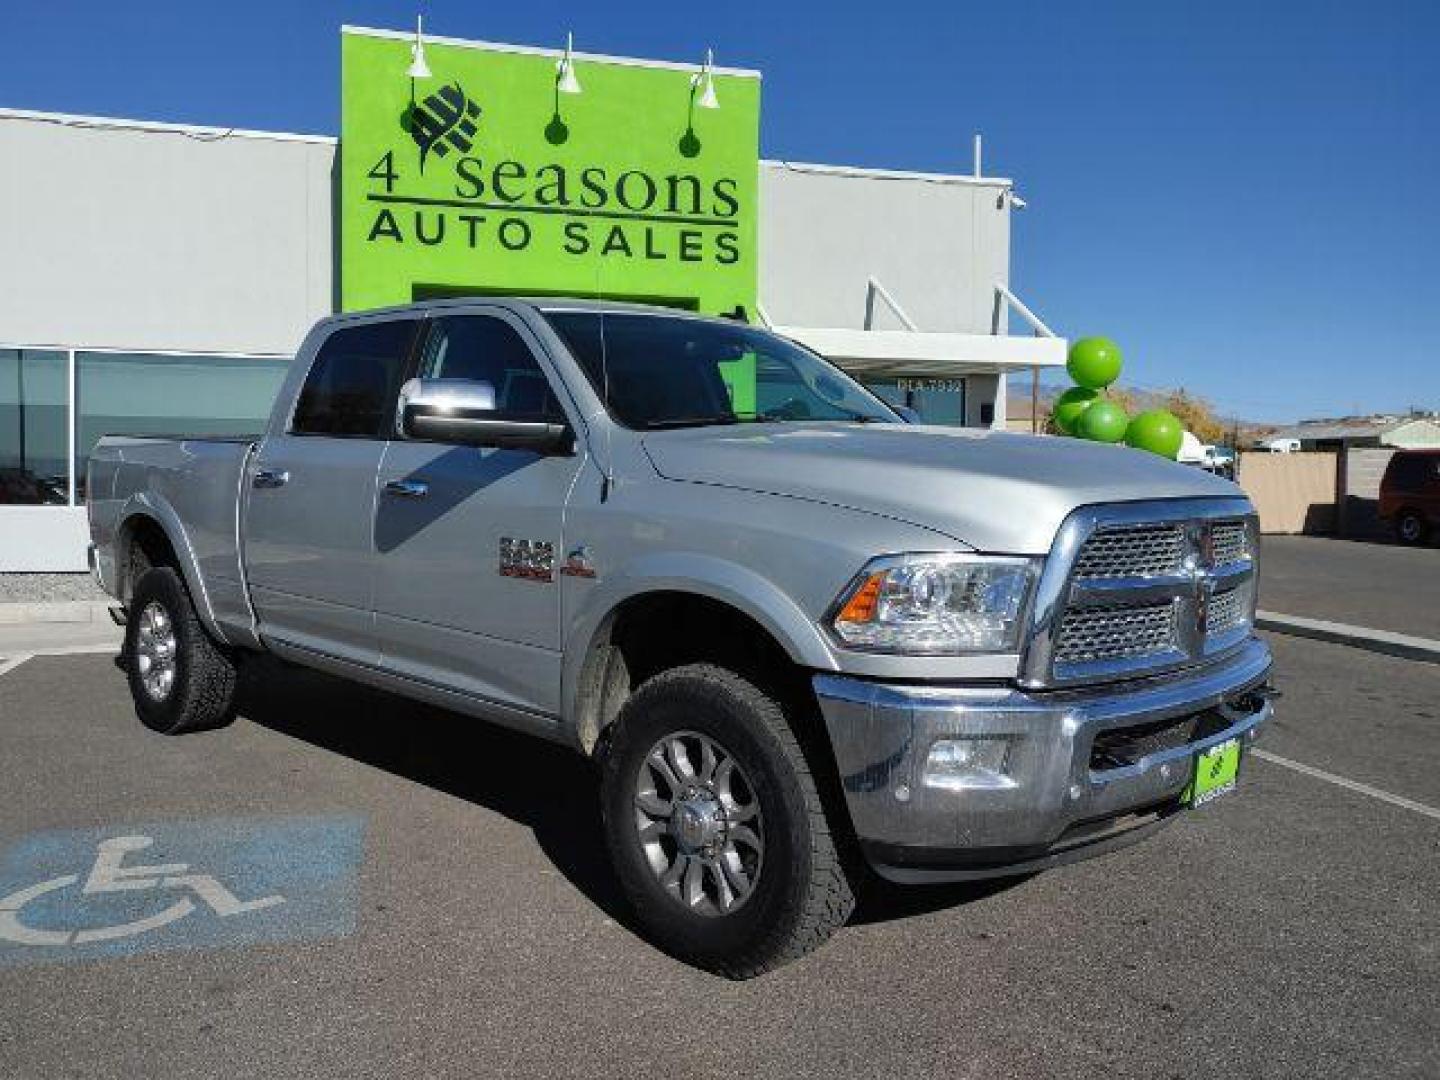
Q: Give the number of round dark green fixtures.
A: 3